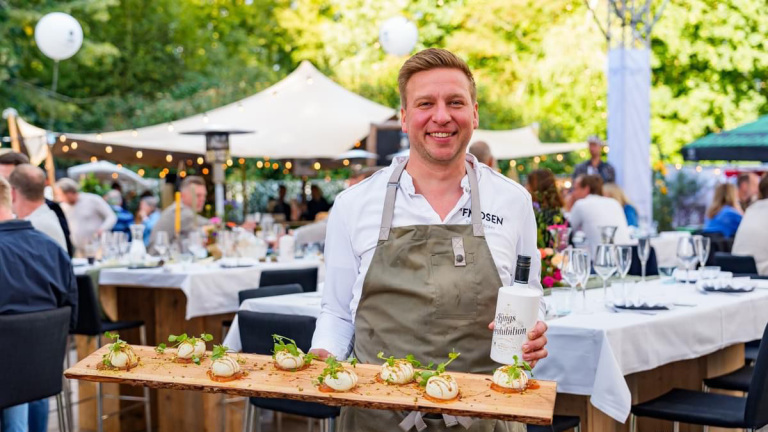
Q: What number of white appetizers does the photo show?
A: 8